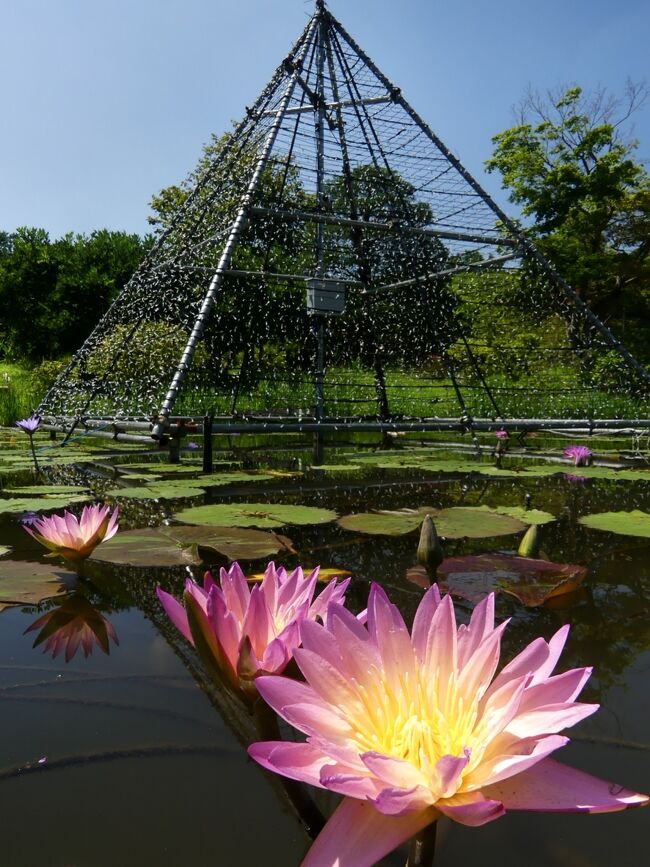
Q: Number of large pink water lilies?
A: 3